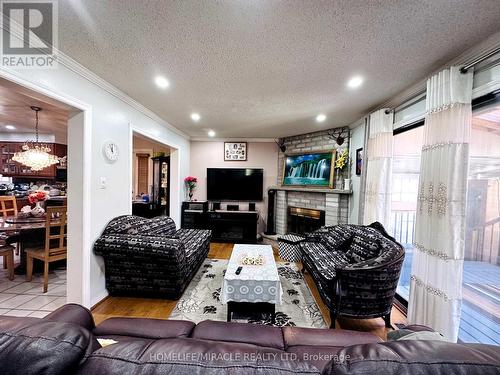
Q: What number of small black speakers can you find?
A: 3